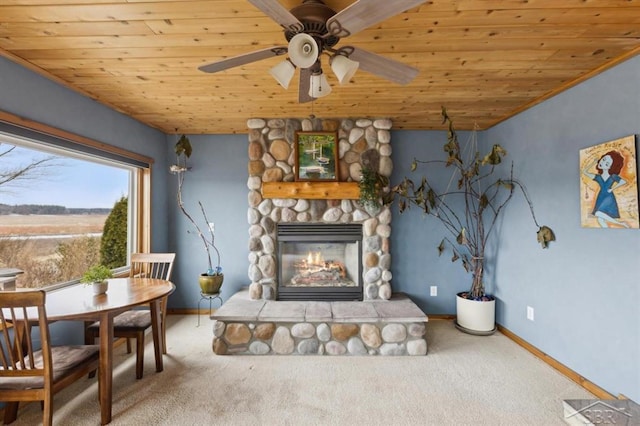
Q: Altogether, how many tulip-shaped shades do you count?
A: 4